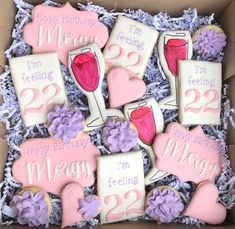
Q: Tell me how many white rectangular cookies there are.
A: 4